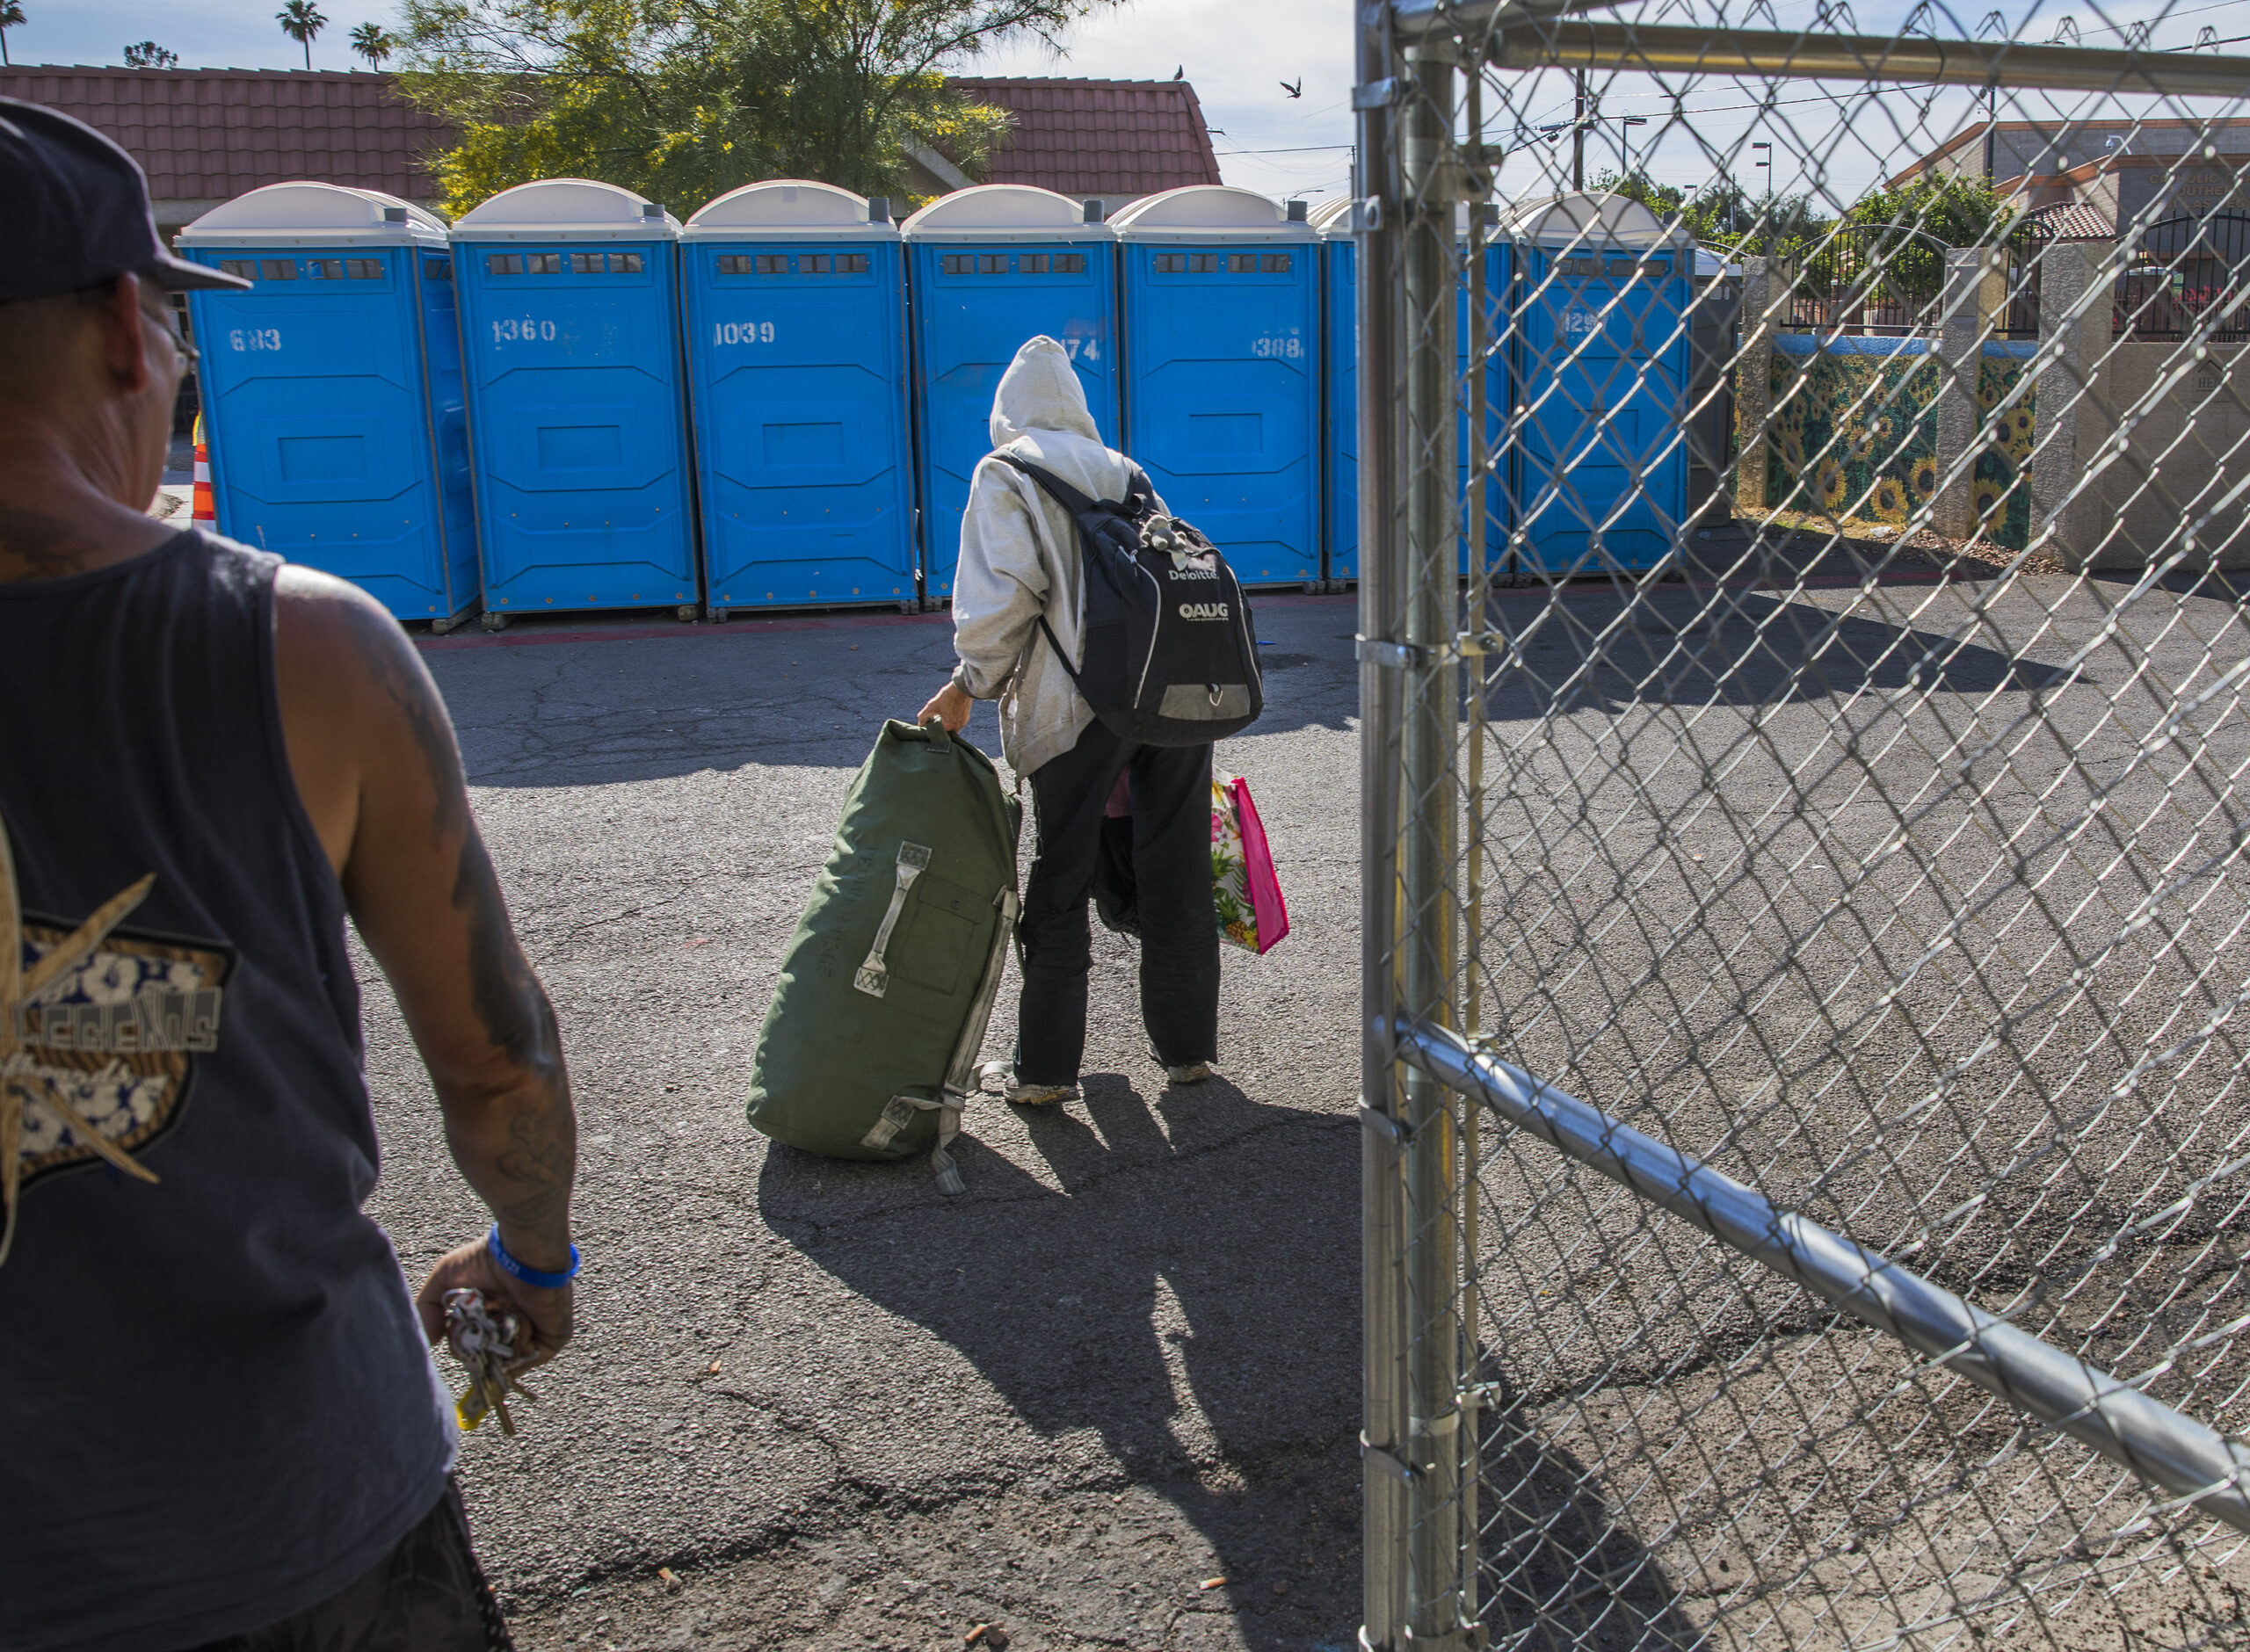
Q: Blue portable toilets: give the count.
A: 7